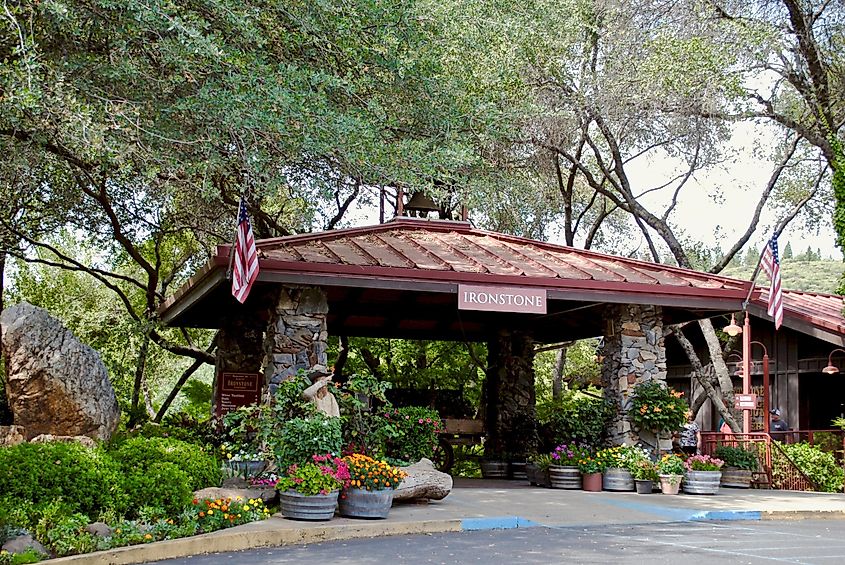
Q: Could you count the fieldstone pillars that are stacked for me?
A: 4